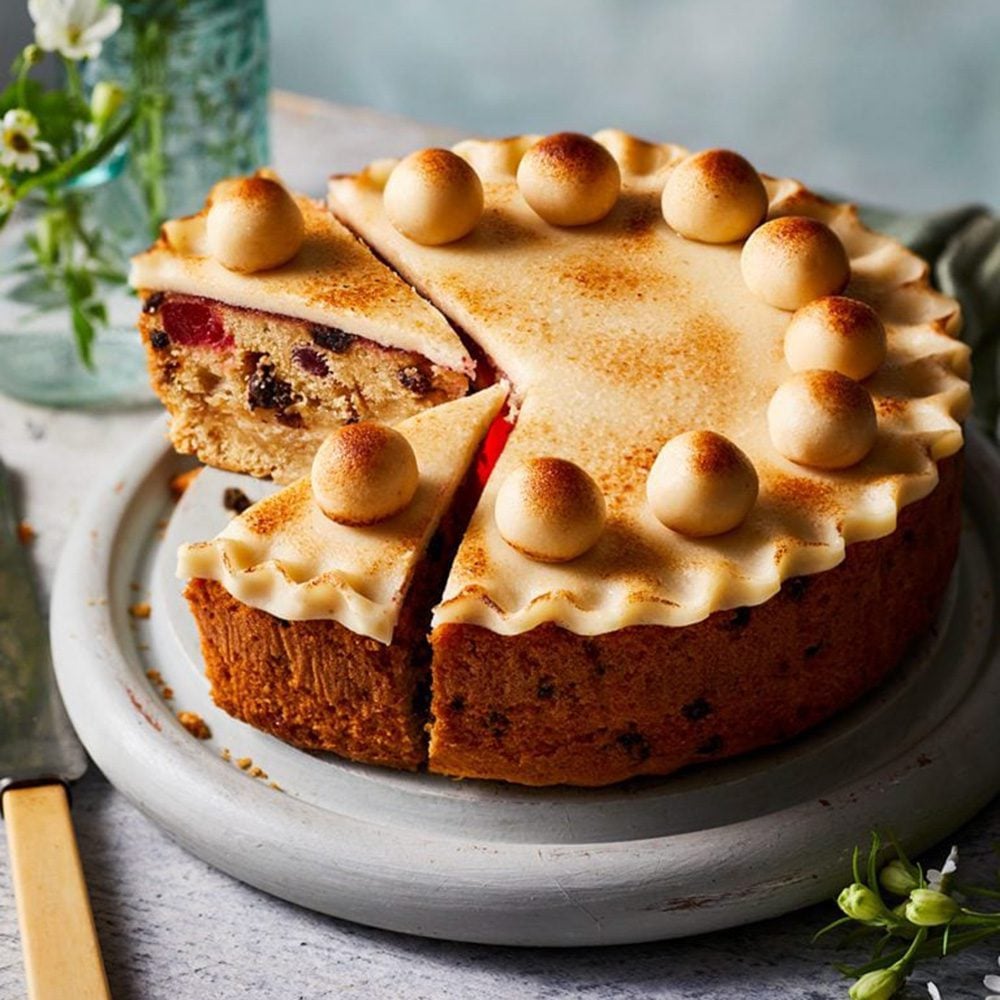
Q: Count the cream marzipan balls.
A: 10